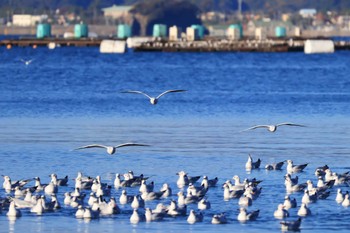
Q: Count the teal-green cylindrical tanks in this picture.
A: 7